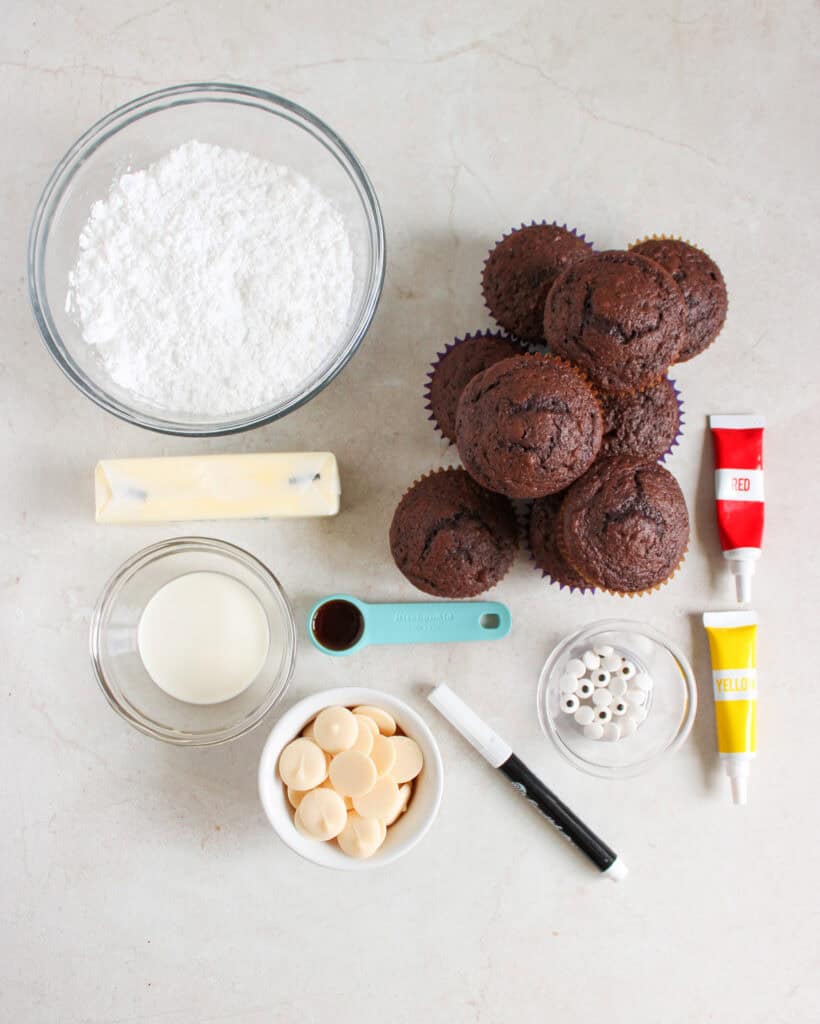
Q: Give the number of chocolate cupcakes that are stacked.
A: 9